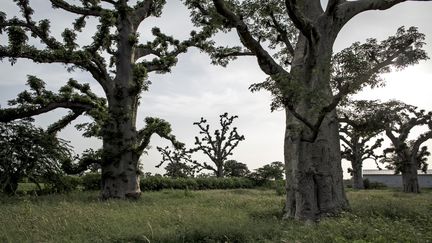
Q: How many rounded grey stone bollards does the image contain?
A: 0